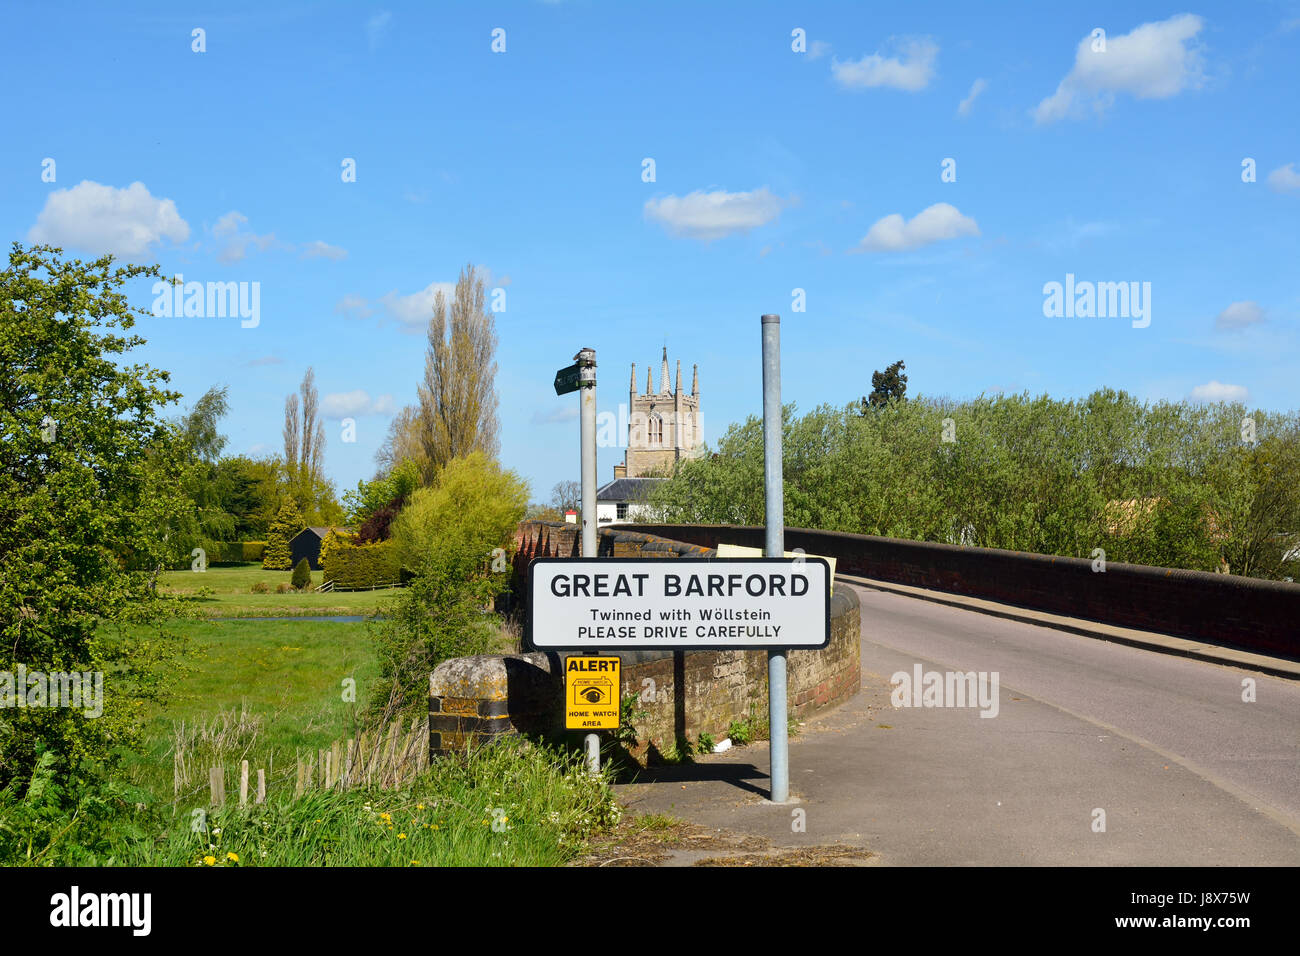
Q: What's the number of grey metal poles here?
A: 2